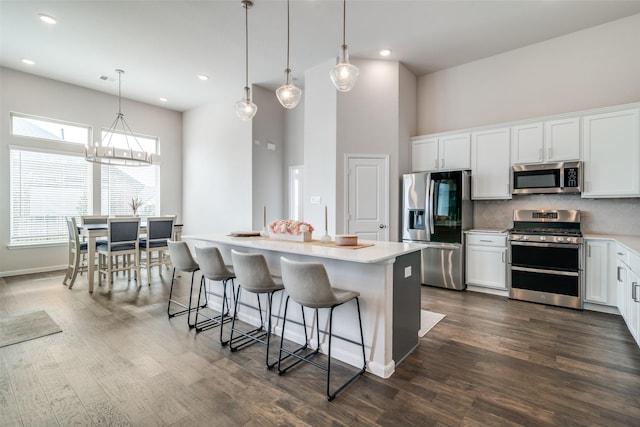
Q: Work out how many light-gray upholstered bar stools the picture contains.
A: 4